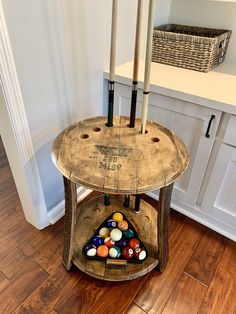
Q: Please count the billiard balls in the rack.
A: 15